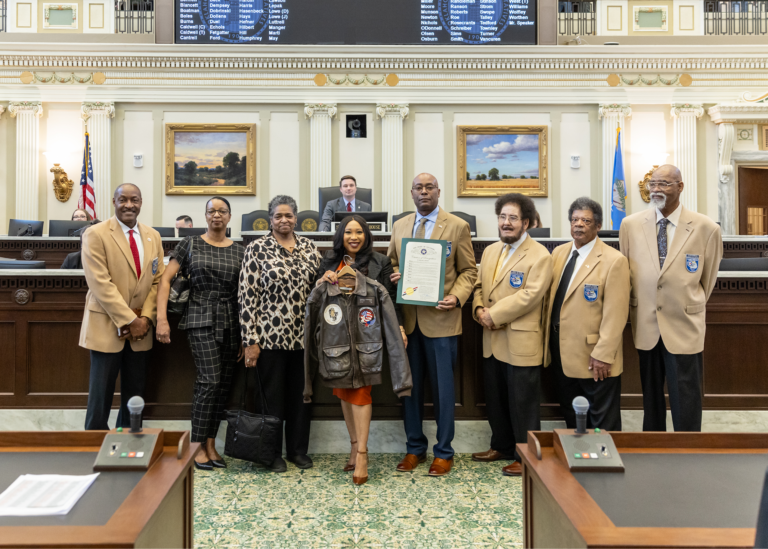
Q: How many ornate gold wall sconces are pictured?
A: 2